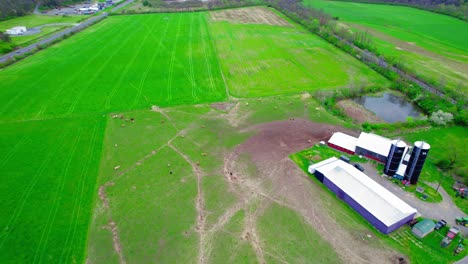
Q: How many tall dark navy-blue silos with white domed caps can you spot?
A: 2